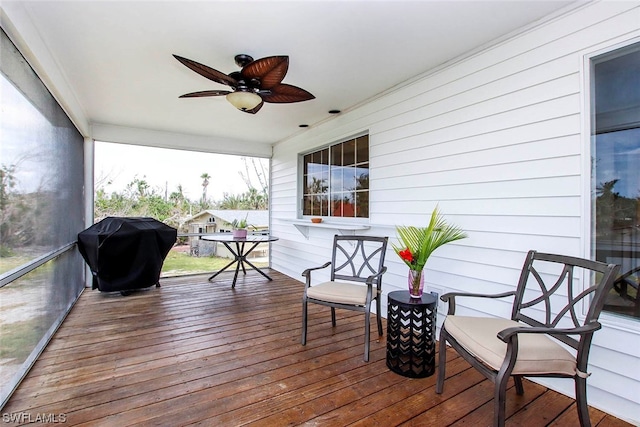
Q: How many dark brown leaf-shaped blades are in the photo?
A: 5